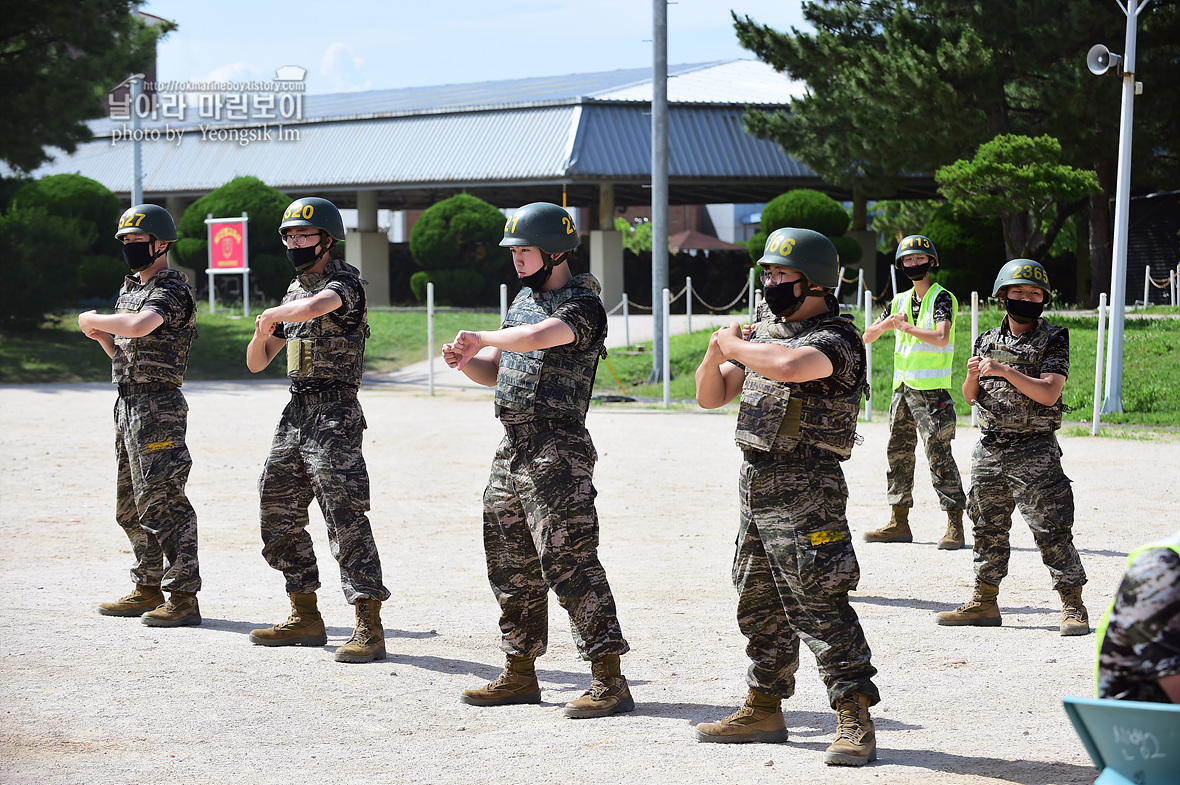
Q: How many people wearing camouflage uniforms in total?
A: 7